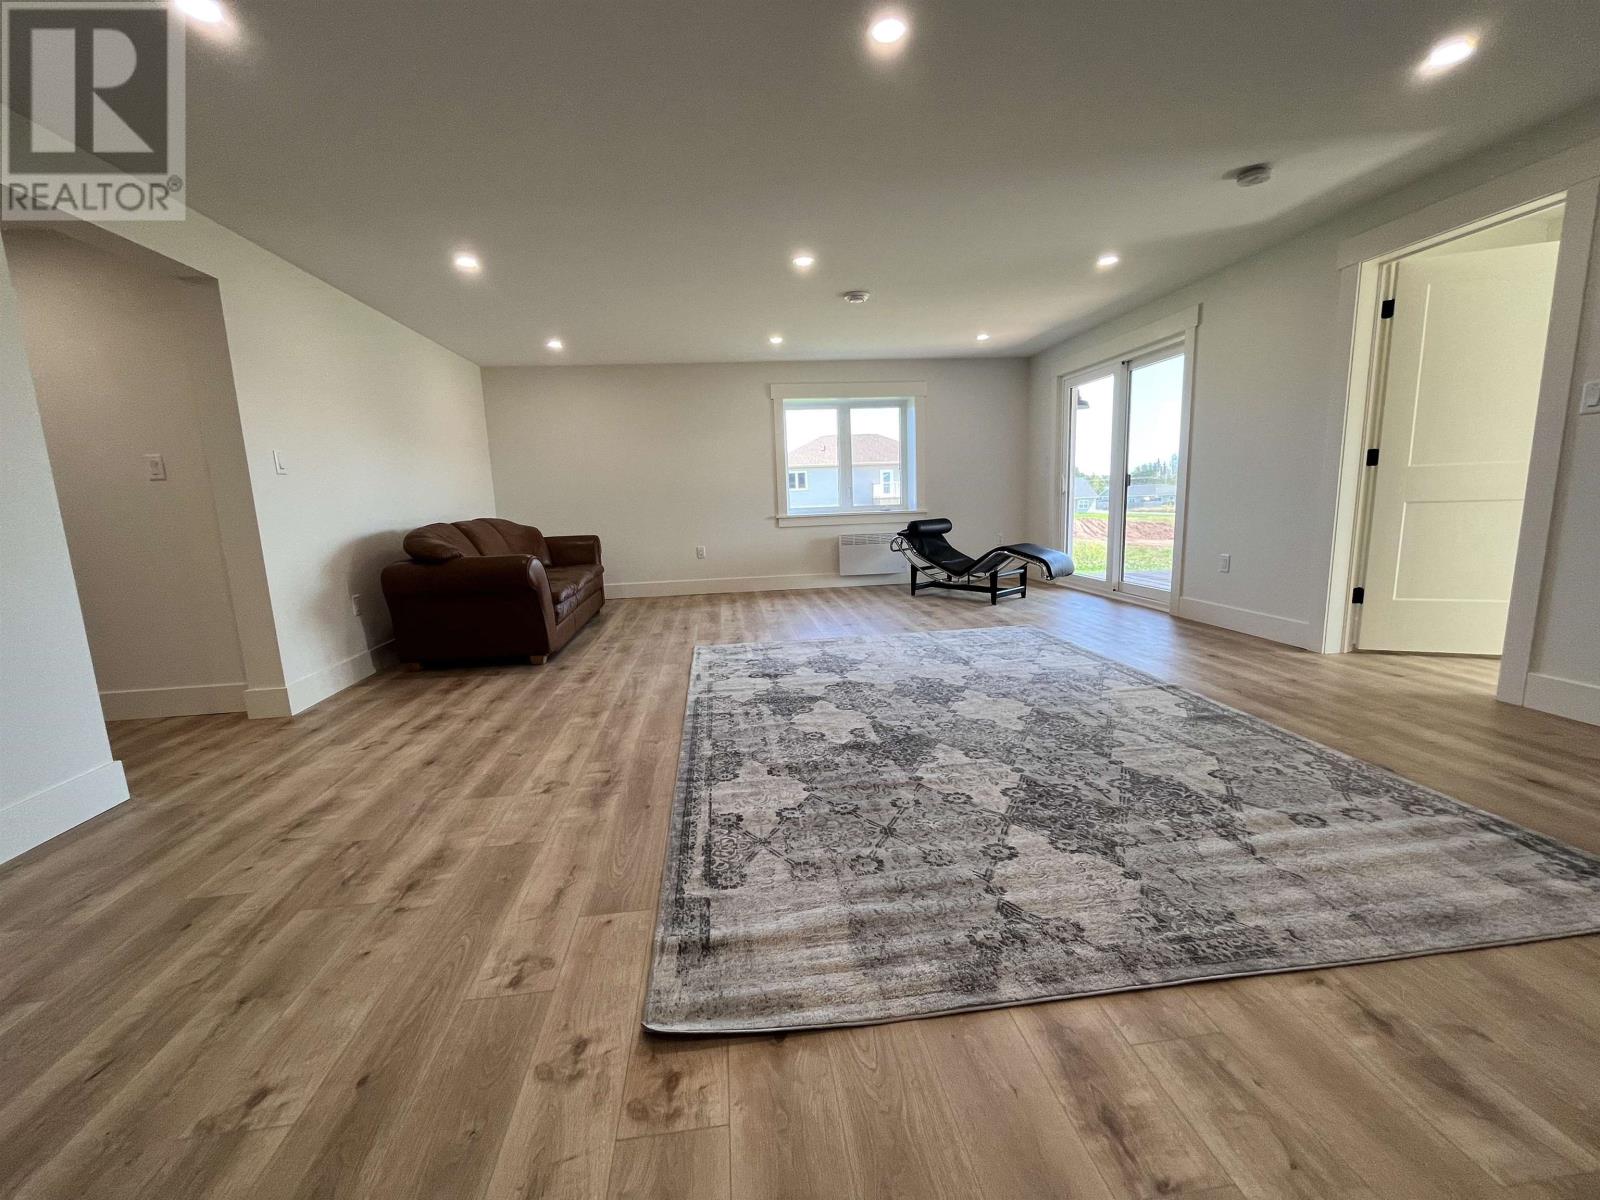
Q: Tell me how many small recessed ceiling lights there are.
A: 9